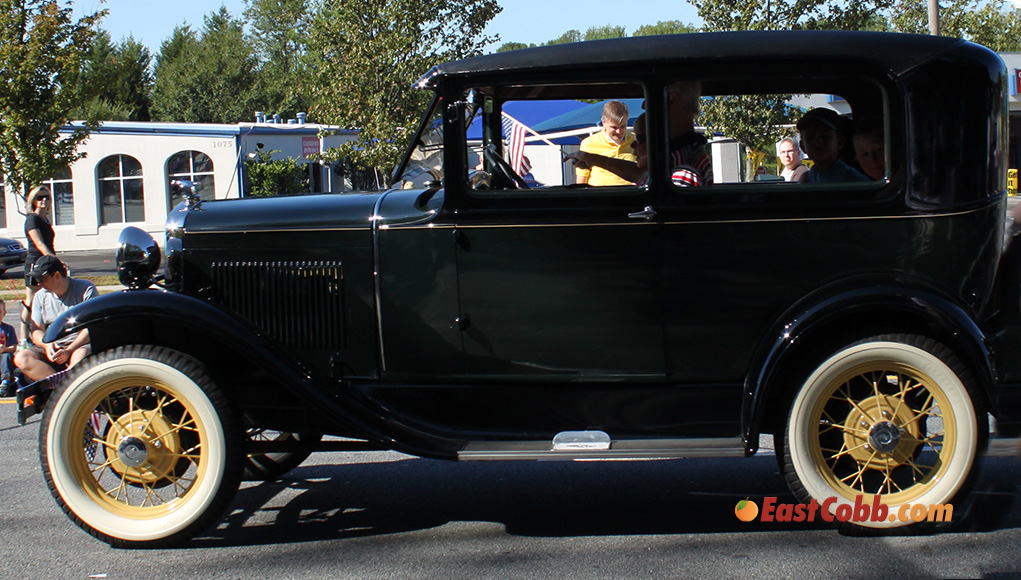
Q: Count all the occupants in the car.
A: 4